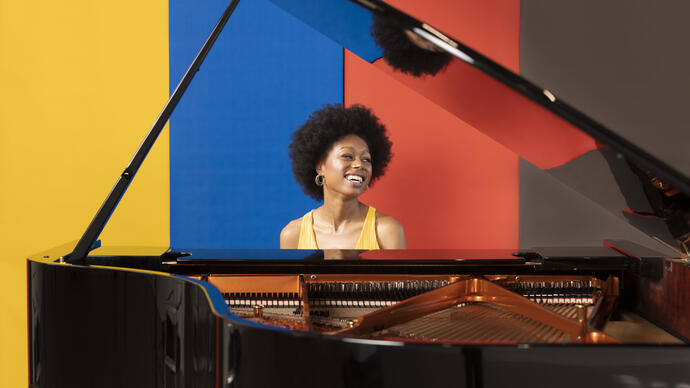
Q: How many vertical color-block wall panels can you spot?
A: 4